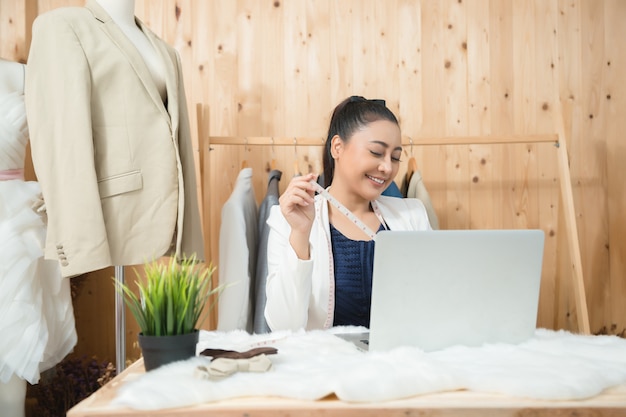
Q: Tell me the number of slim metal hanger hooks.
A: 5